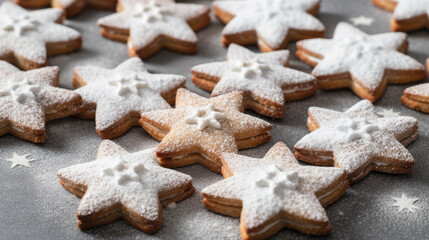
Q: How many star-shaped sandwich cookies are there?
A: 14